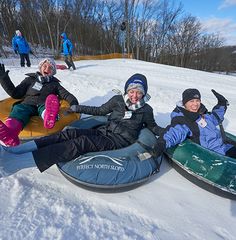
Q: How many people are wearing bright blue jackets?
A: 2